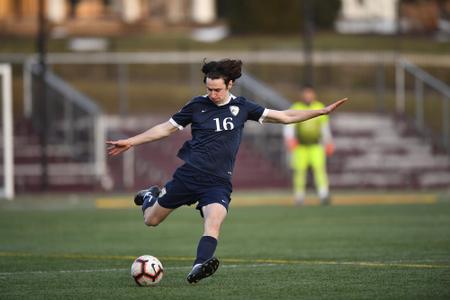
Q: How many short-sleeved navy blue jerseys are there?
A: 1